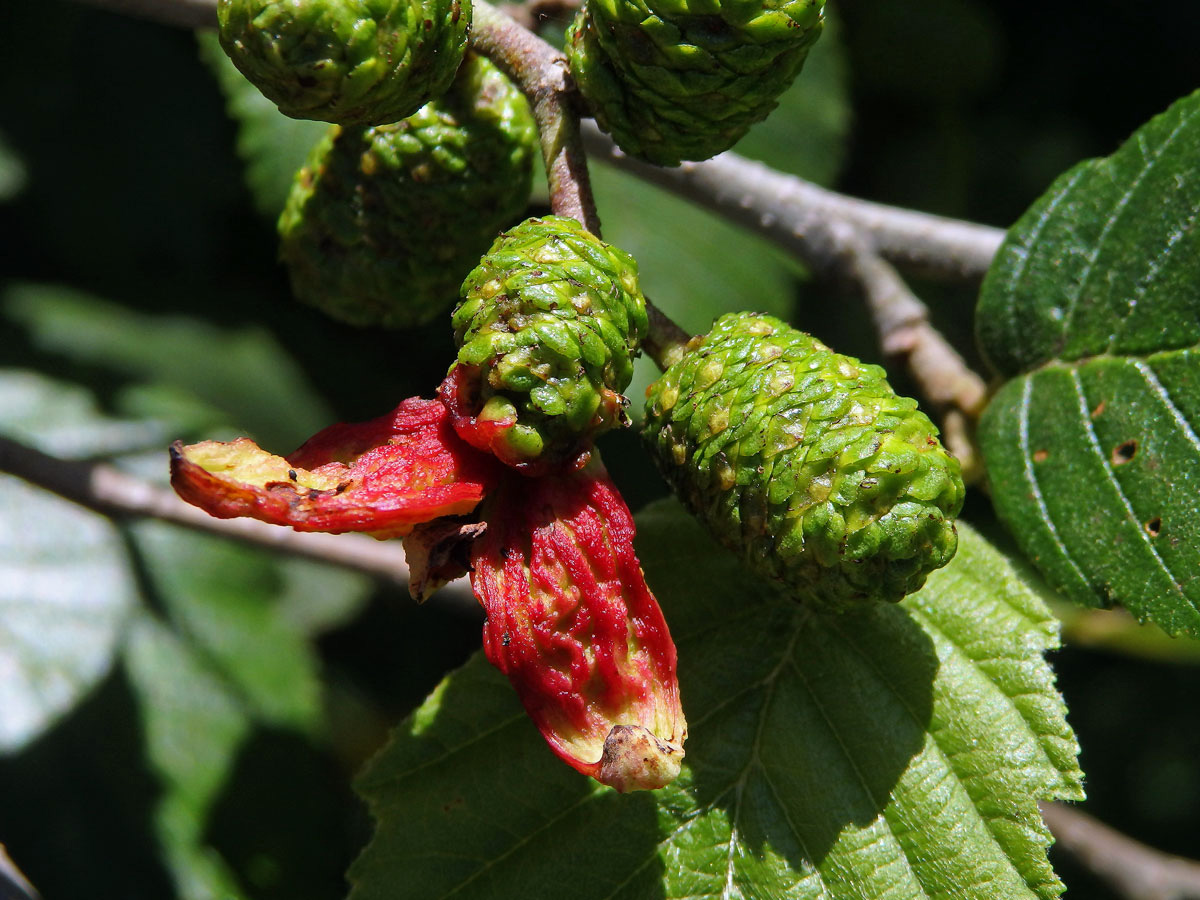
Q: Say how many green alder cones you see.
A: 5